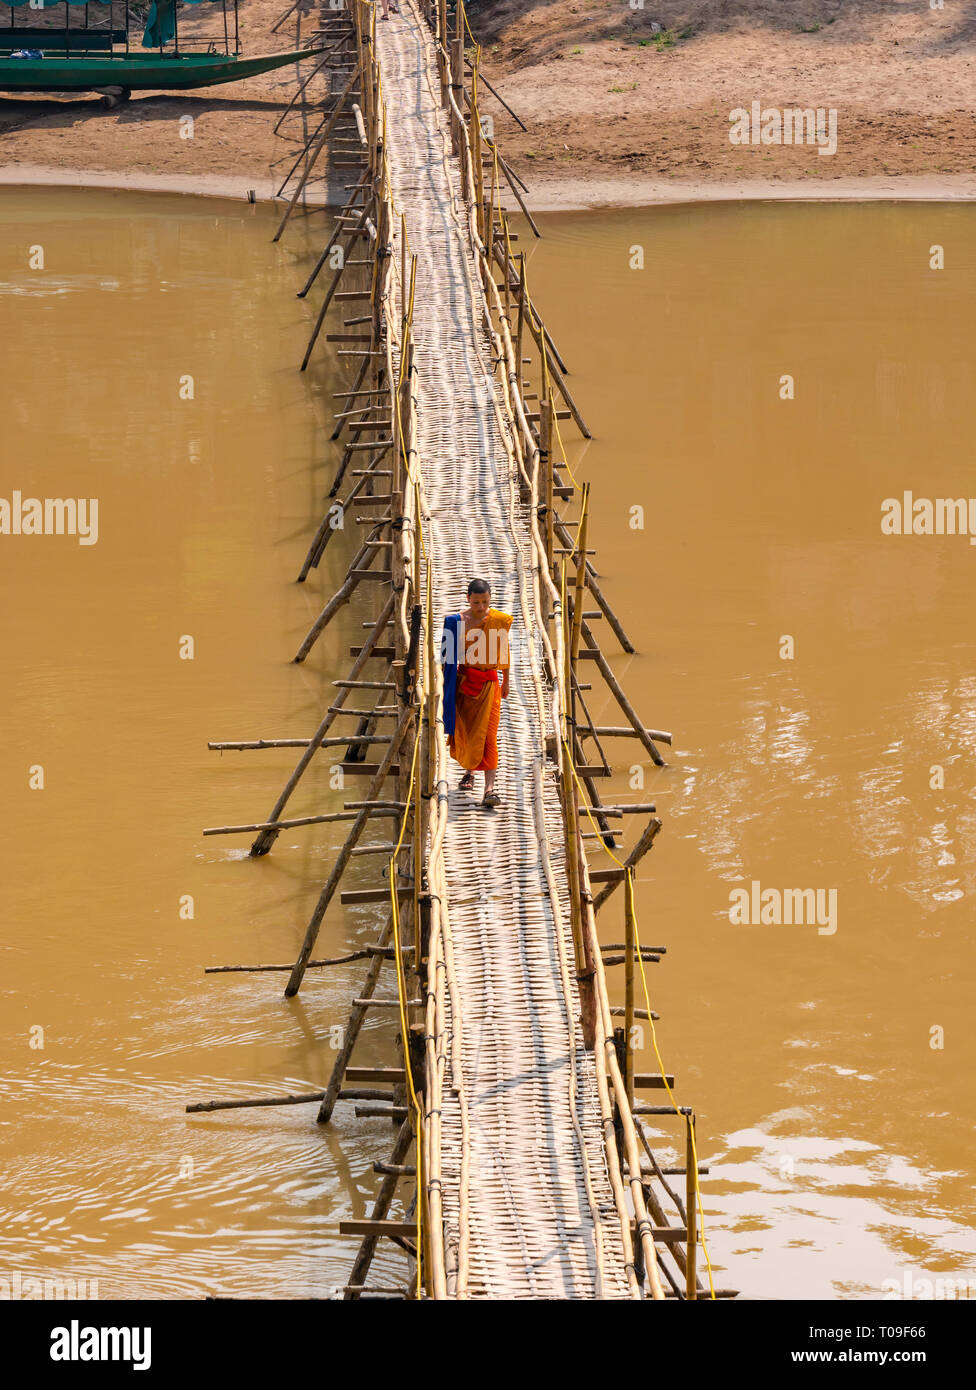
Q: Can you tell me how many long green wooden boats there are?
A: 1